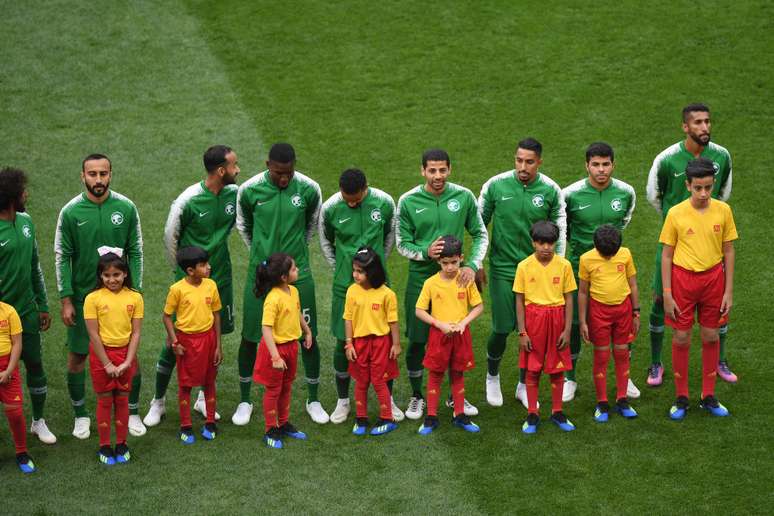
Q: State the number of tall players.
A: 9